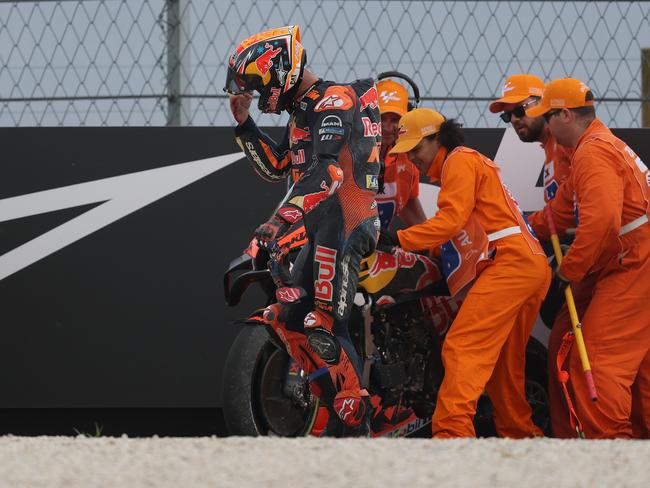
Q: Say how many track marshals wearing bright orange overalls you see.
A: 4